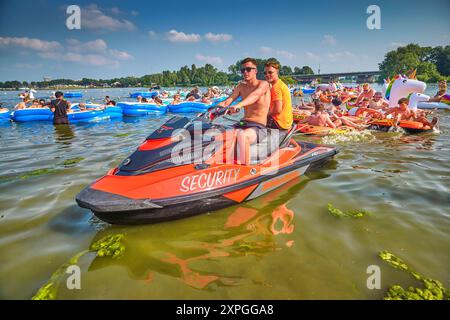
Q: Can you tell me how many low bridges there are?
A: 1